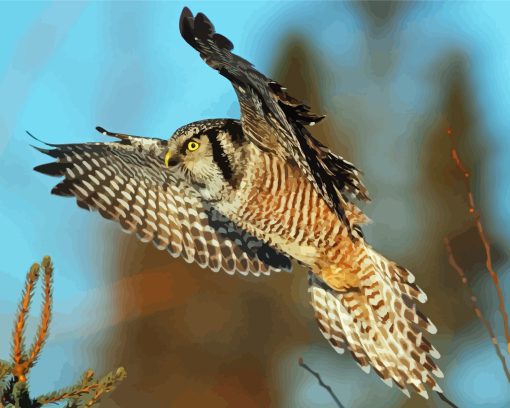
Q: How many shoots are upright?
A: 2